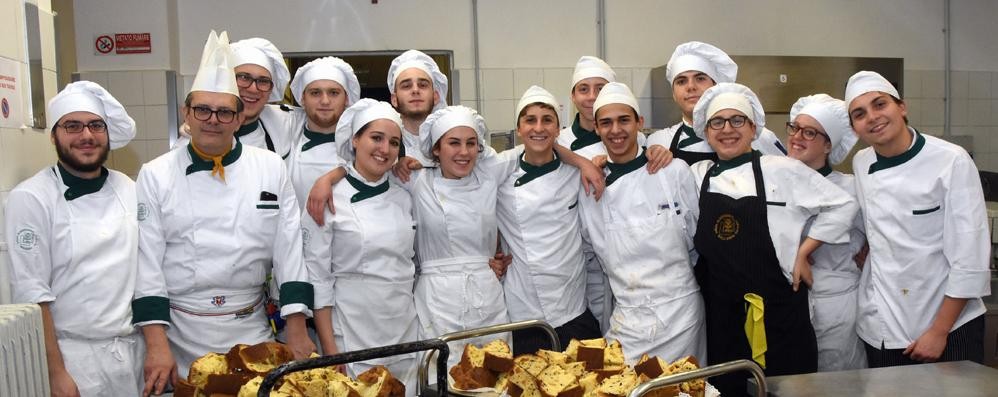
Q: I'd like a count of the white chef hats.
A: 14